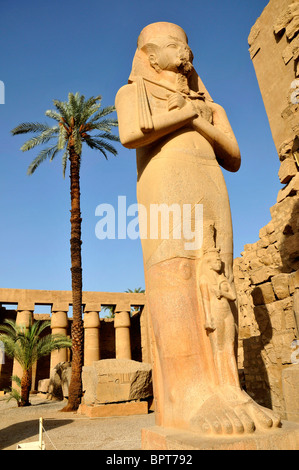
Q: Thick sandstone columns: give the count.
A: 4